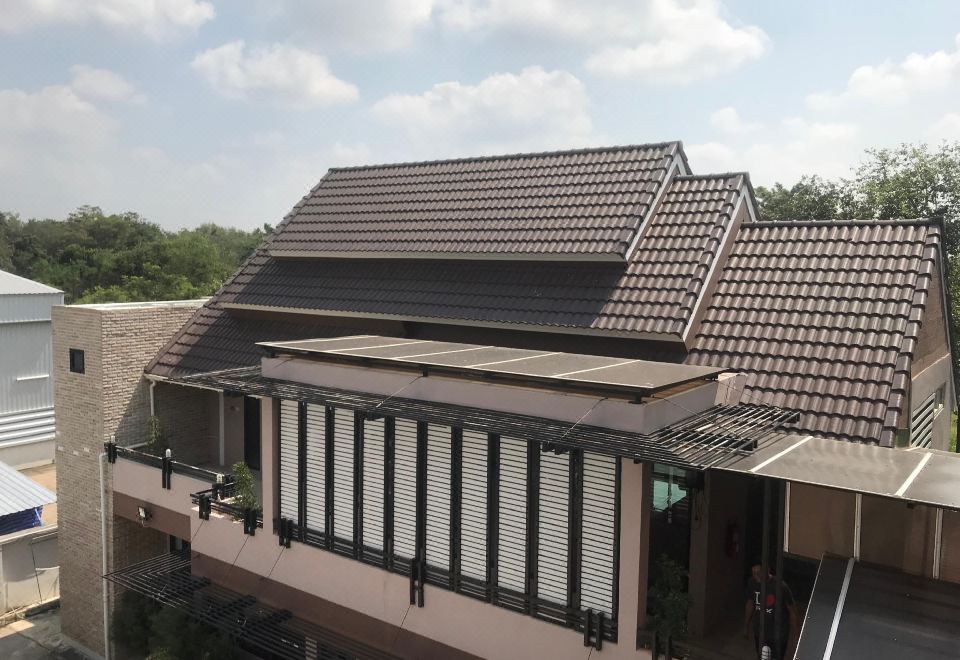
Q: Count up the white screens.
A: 10